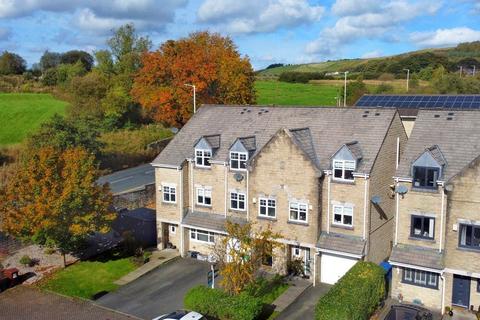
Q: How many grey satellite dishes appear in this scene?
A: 3